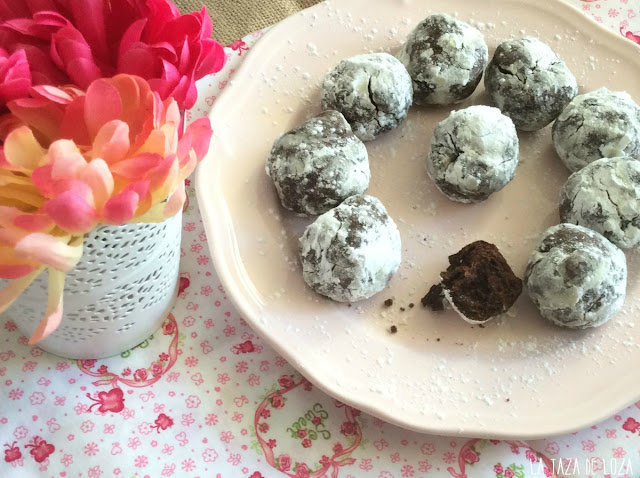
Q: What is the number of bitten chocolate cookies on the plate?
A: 1